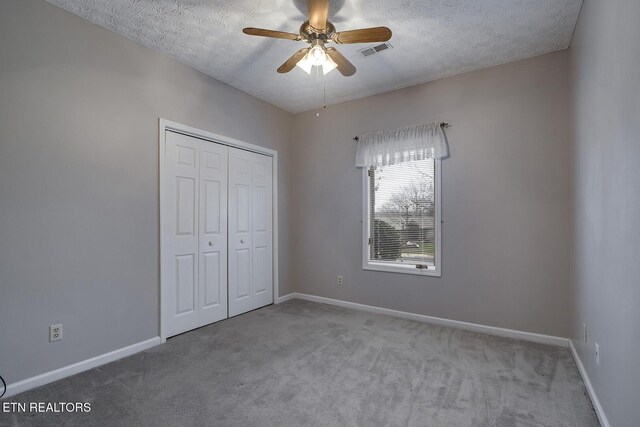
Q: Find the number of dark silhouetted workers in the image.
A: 0